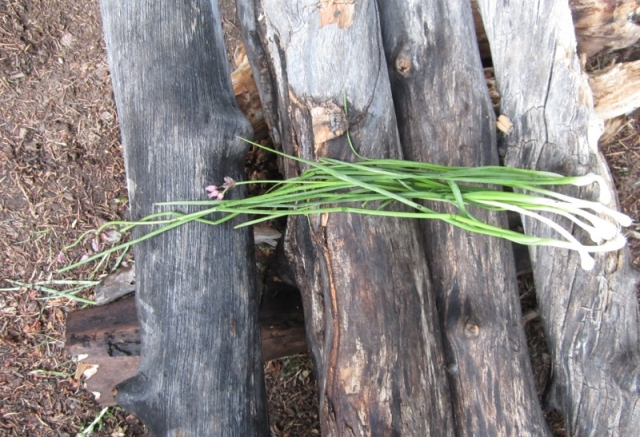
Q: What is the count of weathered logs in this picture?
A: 4